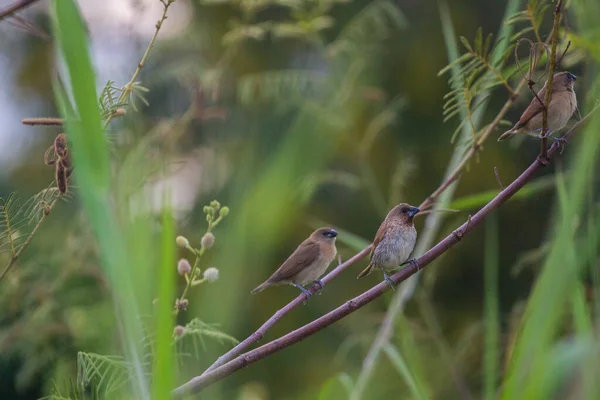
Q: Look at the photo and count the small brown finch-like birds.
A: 3